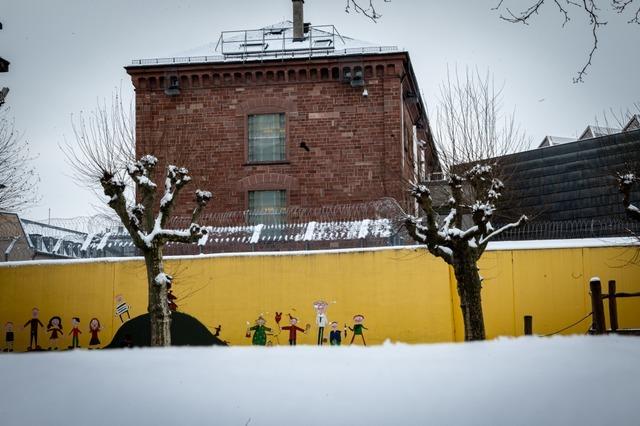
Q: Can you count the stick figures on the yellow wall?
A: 11